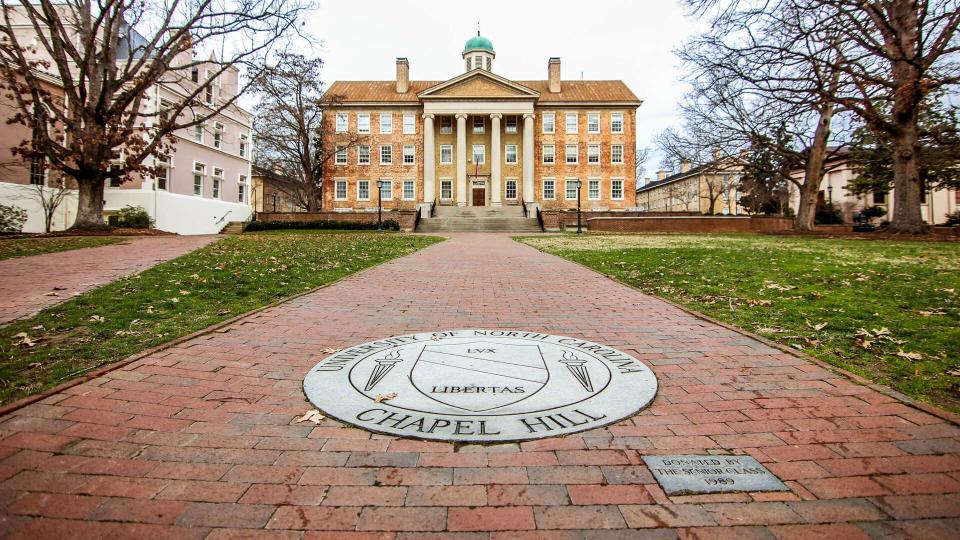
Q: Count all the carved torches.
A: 2